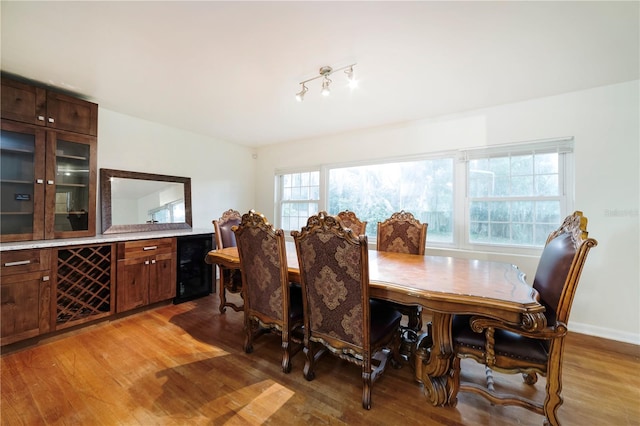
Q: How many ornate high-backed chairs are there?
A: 6